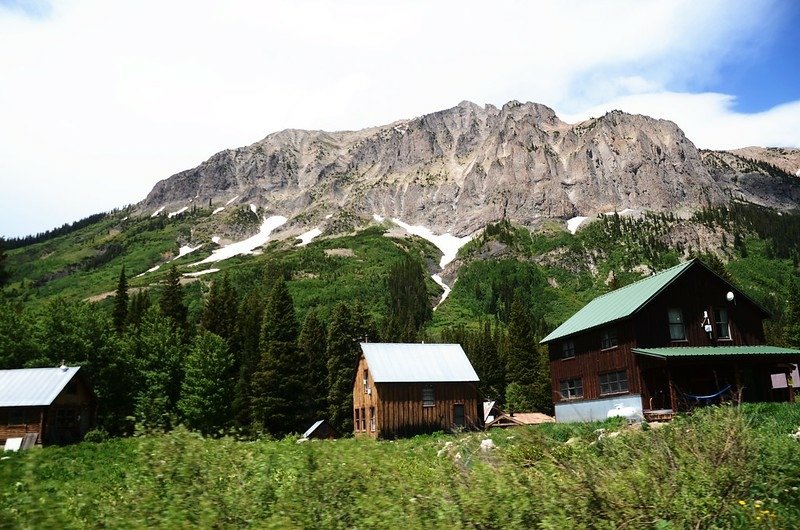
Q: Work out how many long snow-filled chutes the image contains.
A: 2